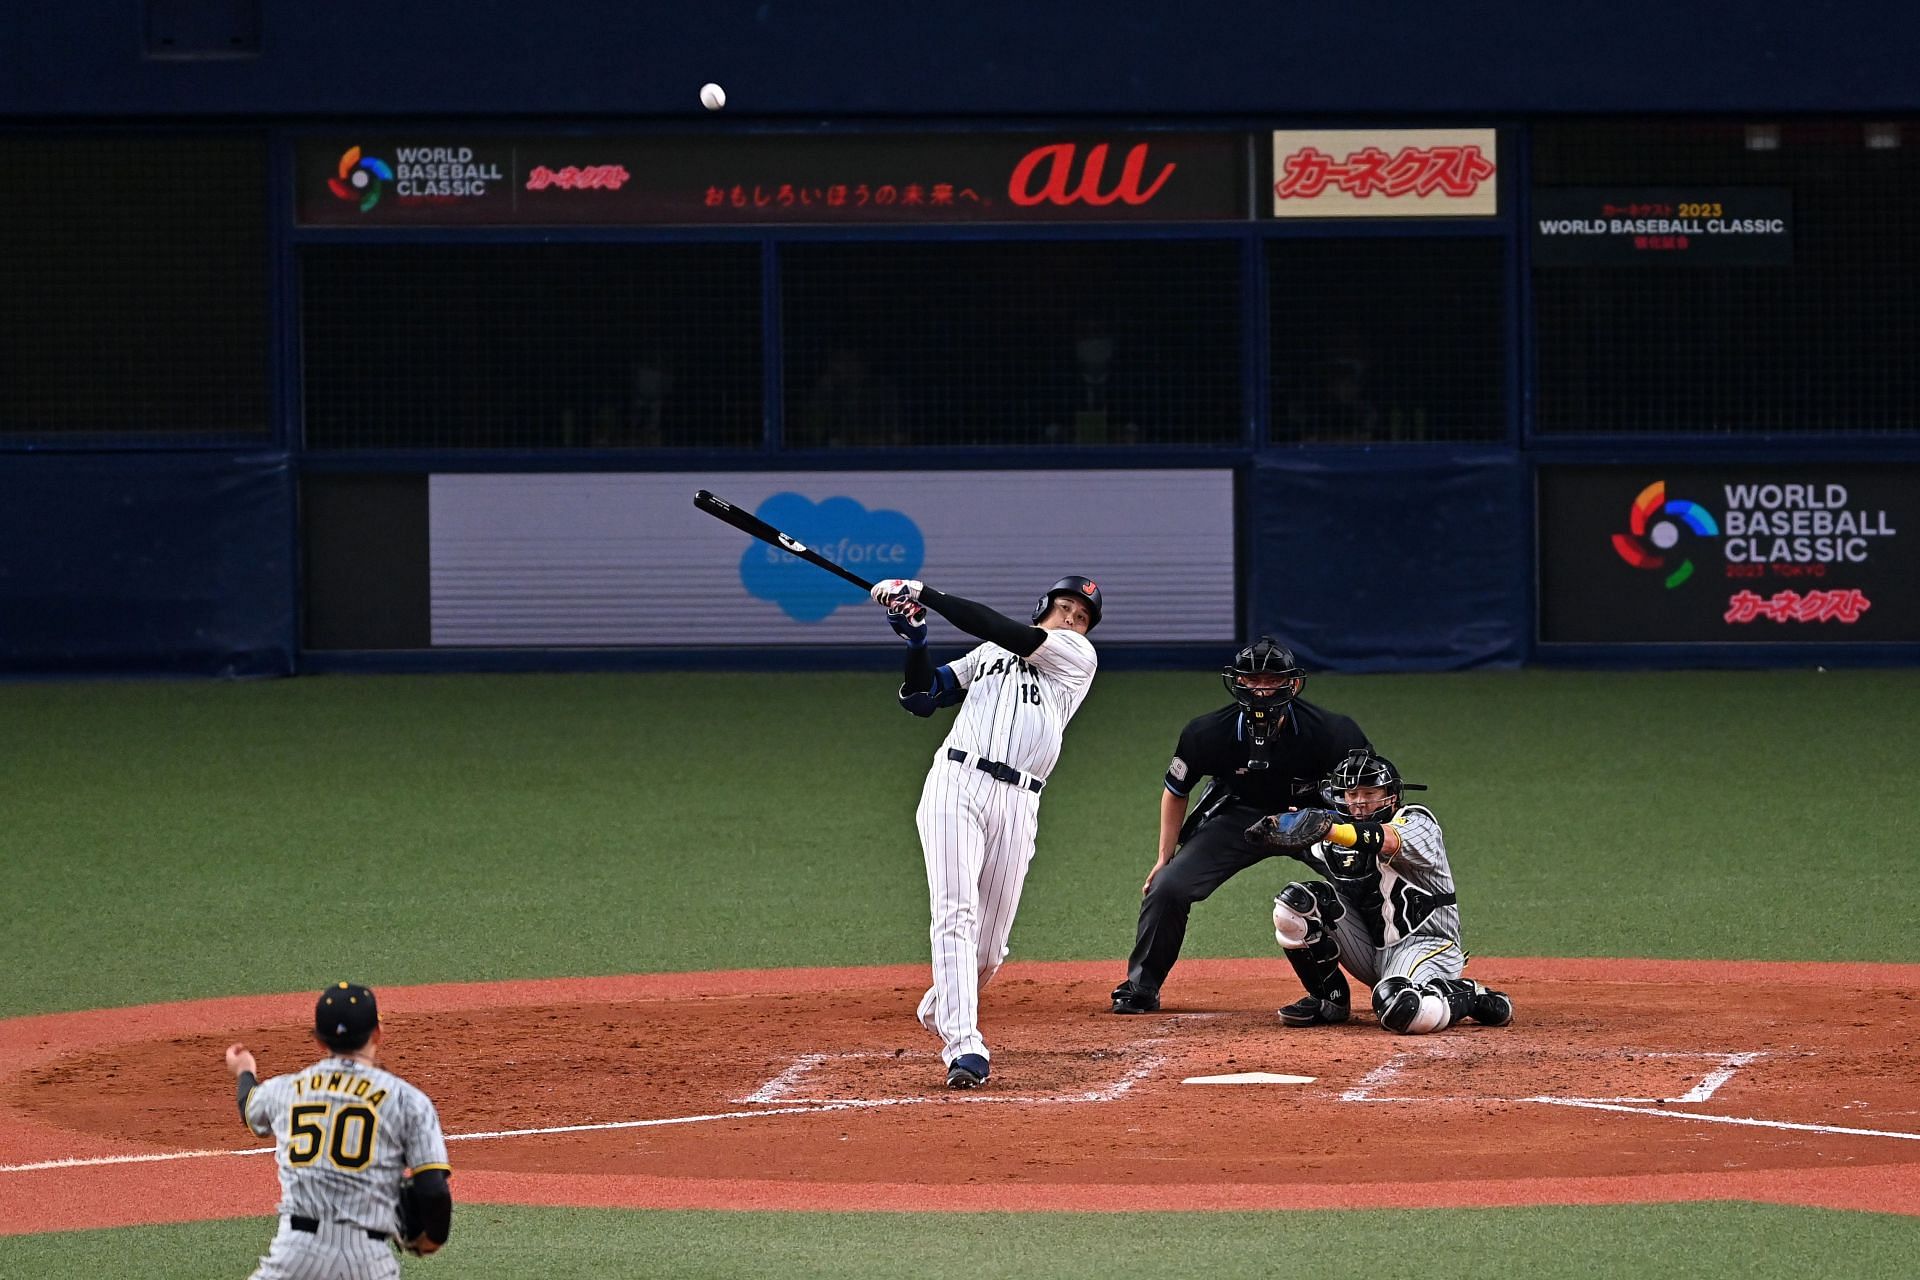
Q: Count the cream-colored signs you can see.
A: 1